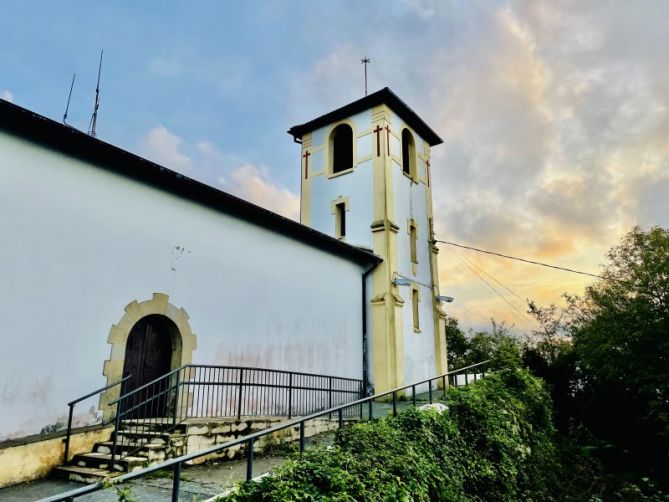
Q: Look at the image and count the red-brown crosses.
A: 4